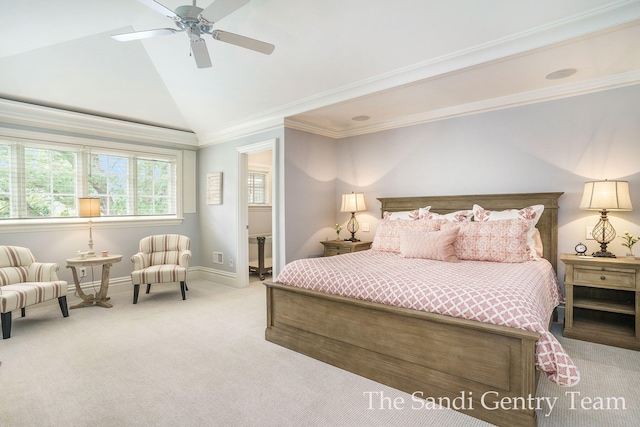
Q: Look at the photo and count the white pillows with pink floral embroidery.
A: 3